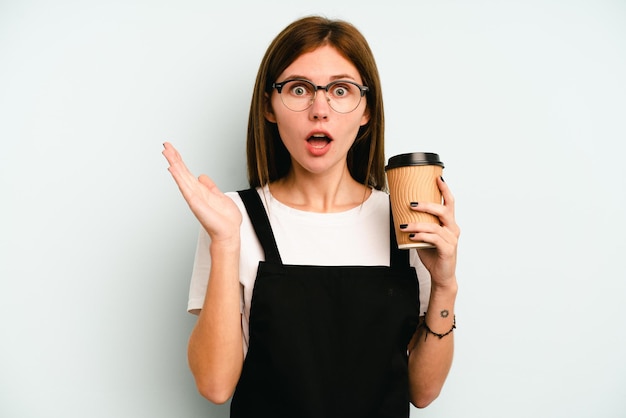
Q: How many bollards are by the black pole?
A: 0